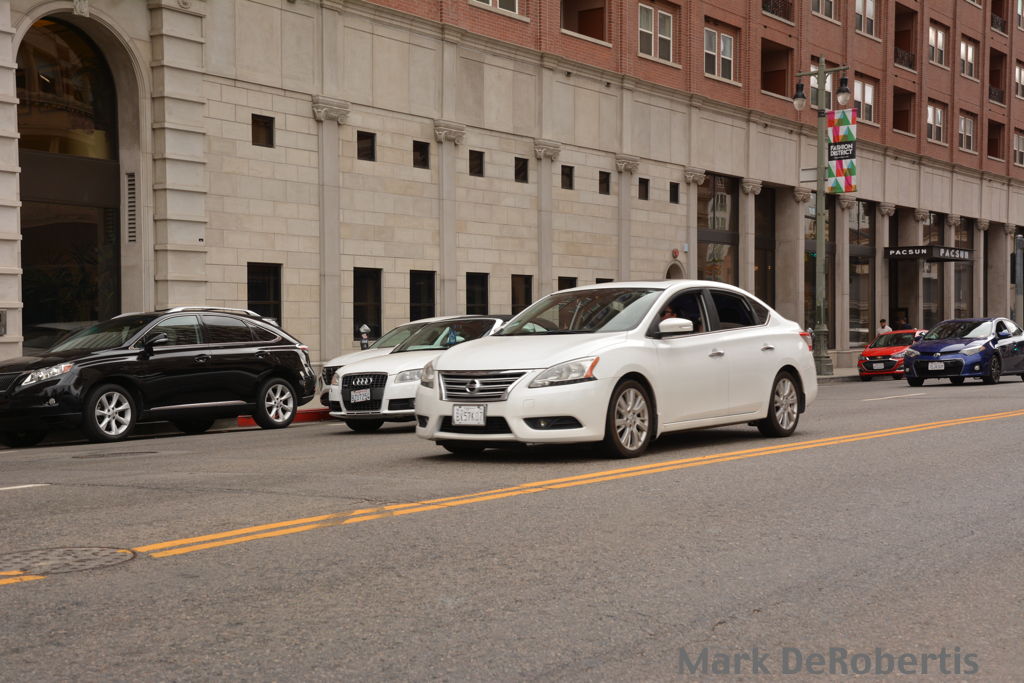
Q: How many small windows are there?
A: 9